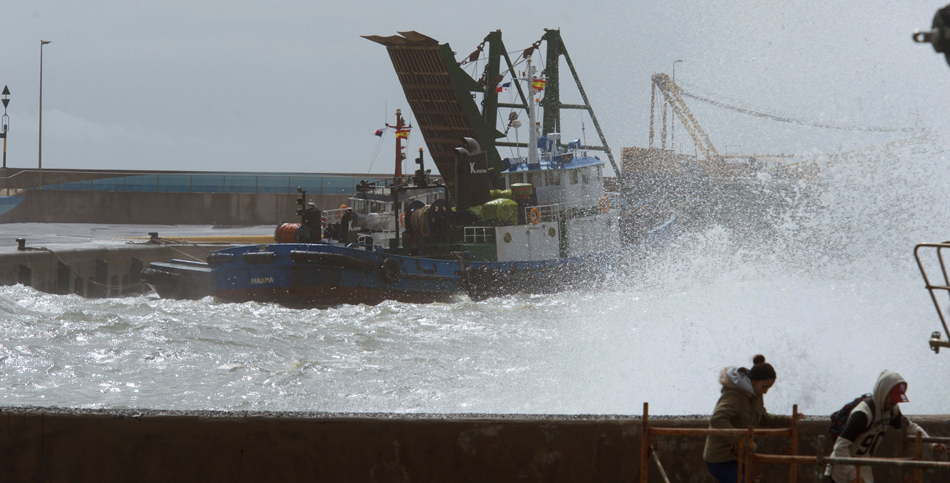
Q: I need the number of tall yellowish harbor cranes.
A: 1